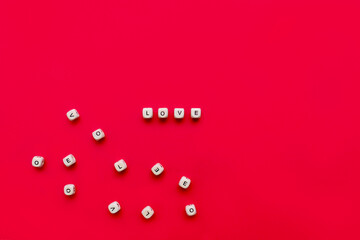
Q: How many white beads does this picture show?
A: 15